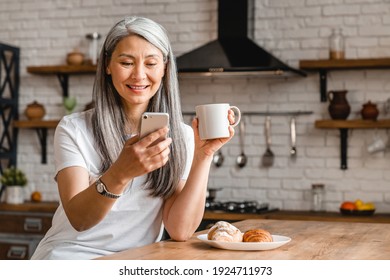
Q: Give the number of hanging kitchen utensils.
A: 4